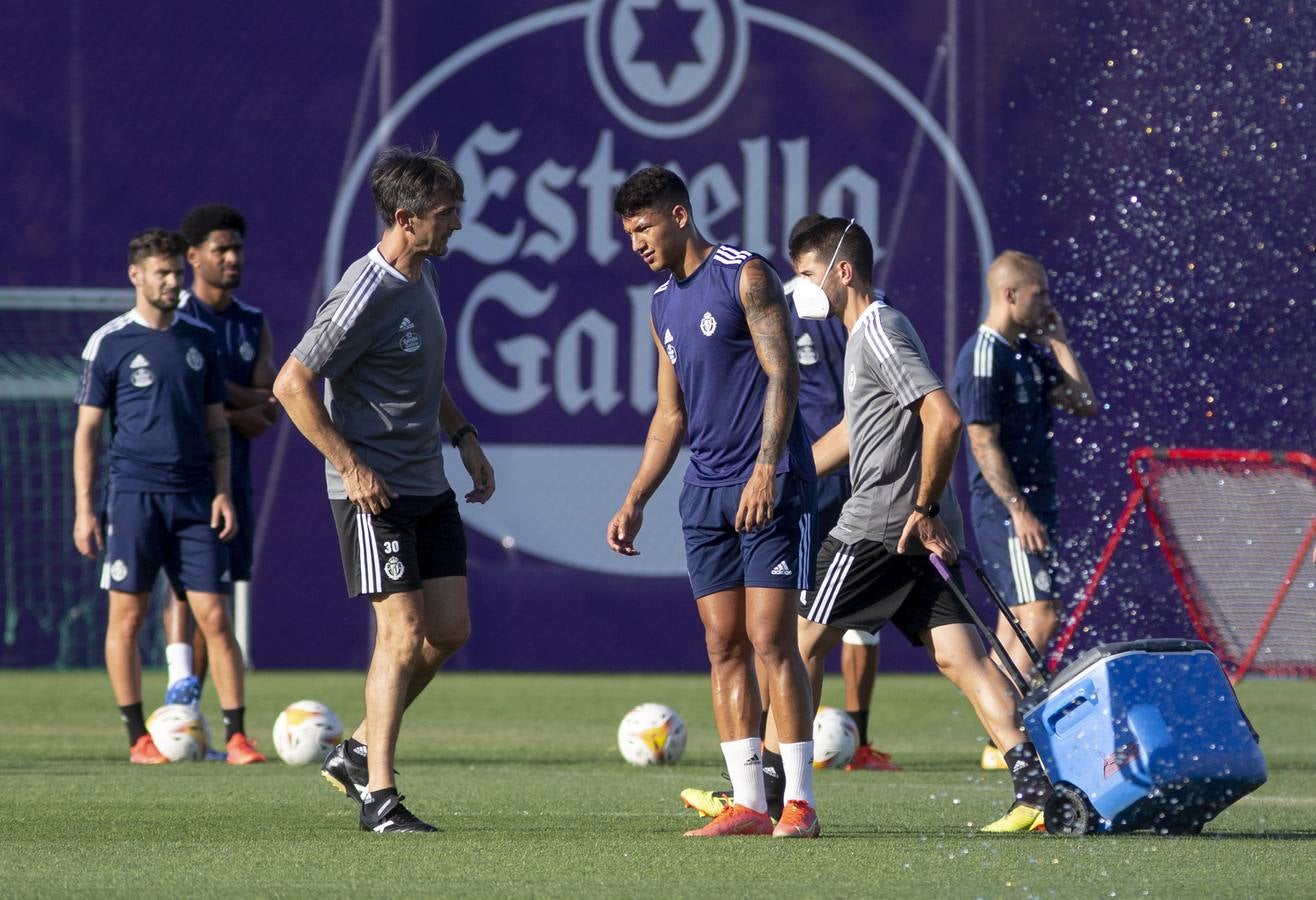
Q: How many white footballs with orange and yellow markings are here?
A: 4